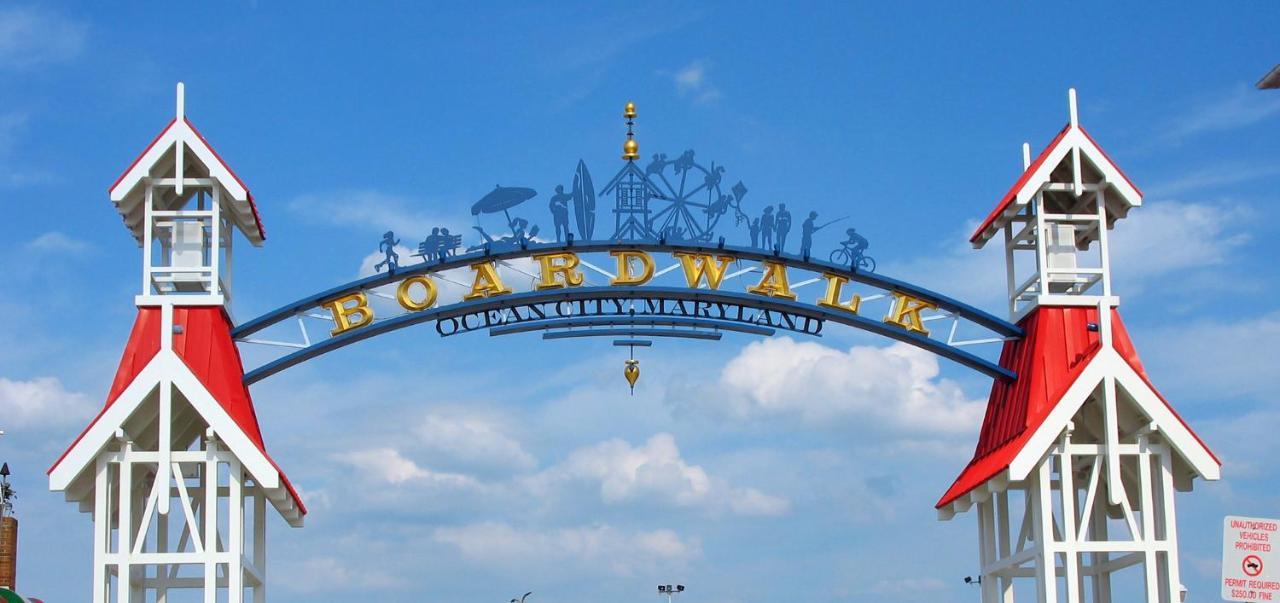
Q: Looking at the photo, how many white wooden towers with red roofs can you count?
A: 2